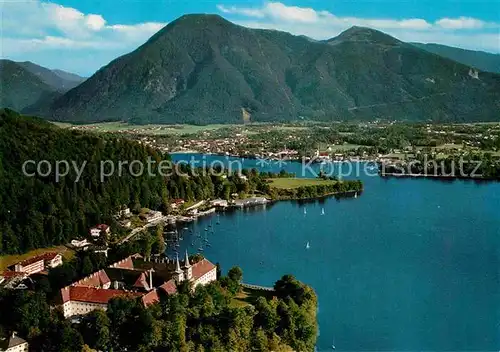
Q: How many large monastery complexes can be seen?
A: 1